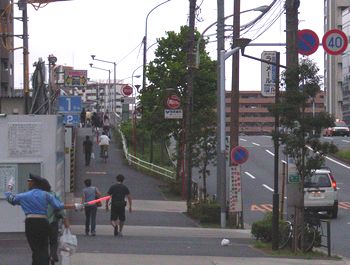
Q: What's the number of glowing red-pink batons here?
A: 1